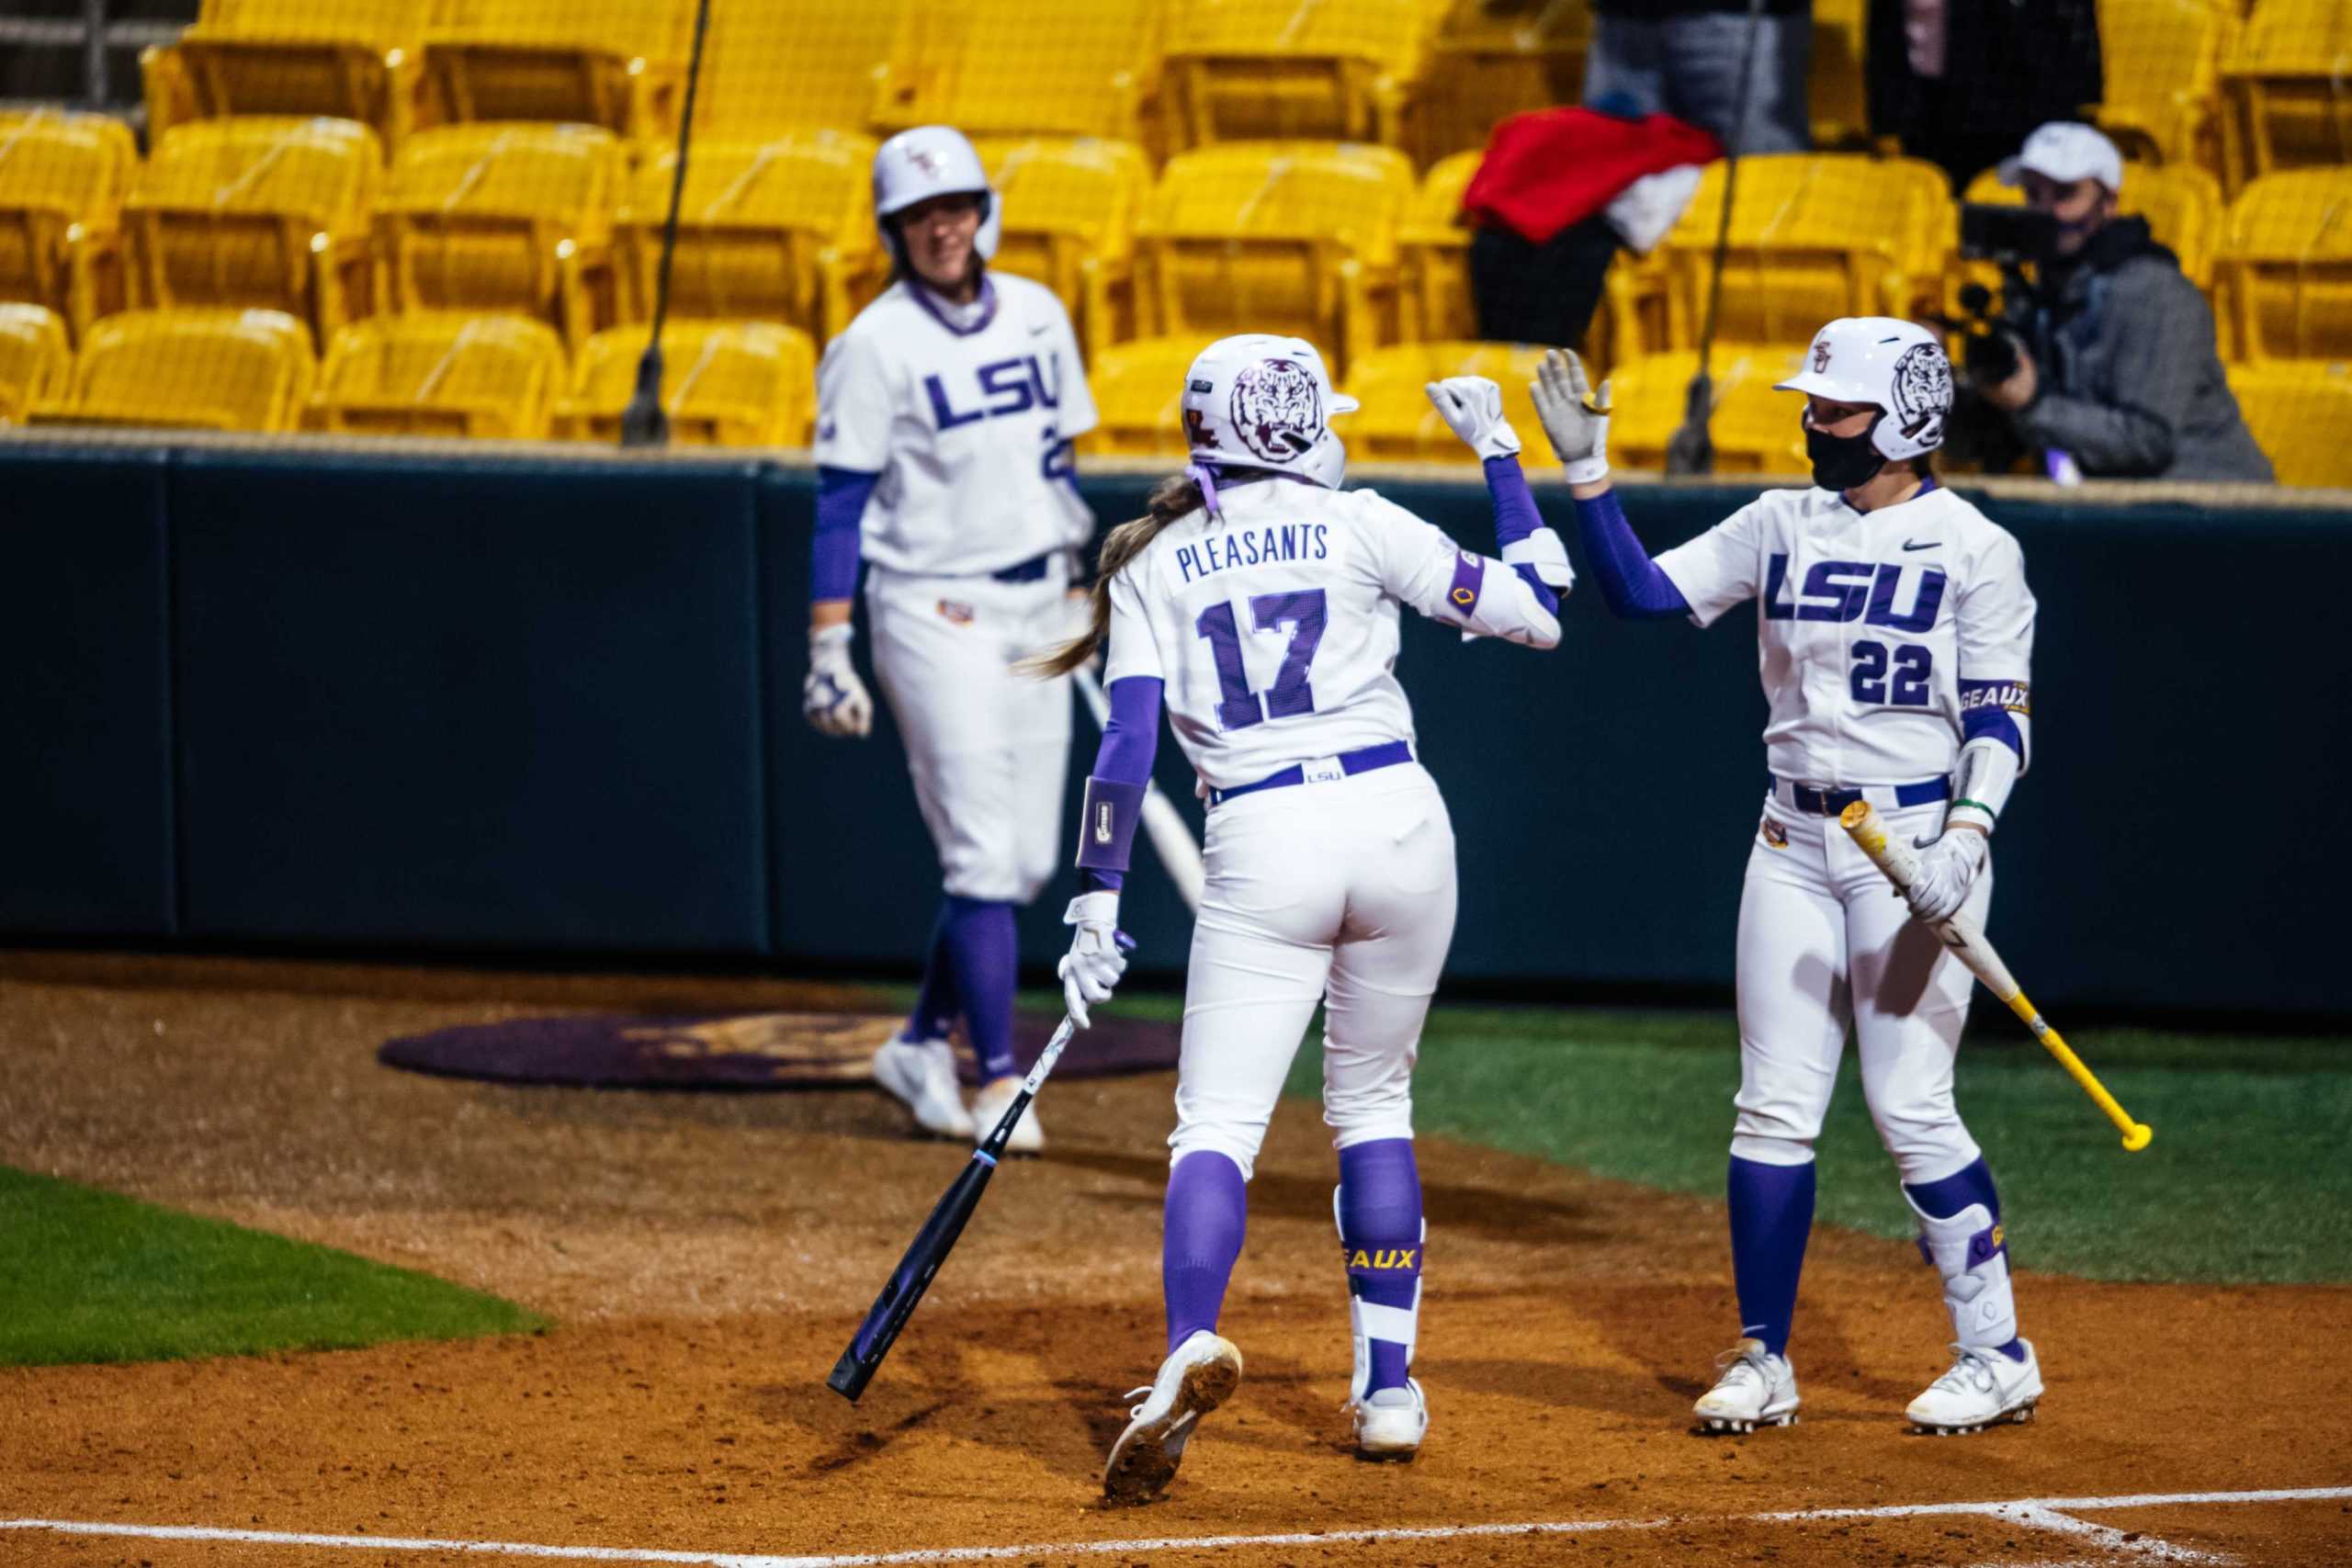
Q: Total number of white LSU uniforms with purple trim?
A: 3